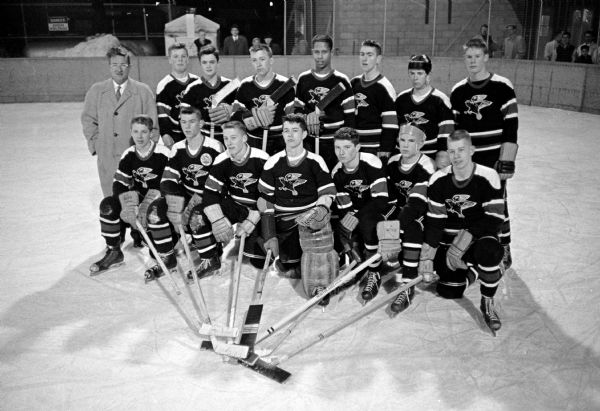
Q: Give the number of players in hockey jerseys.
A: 14